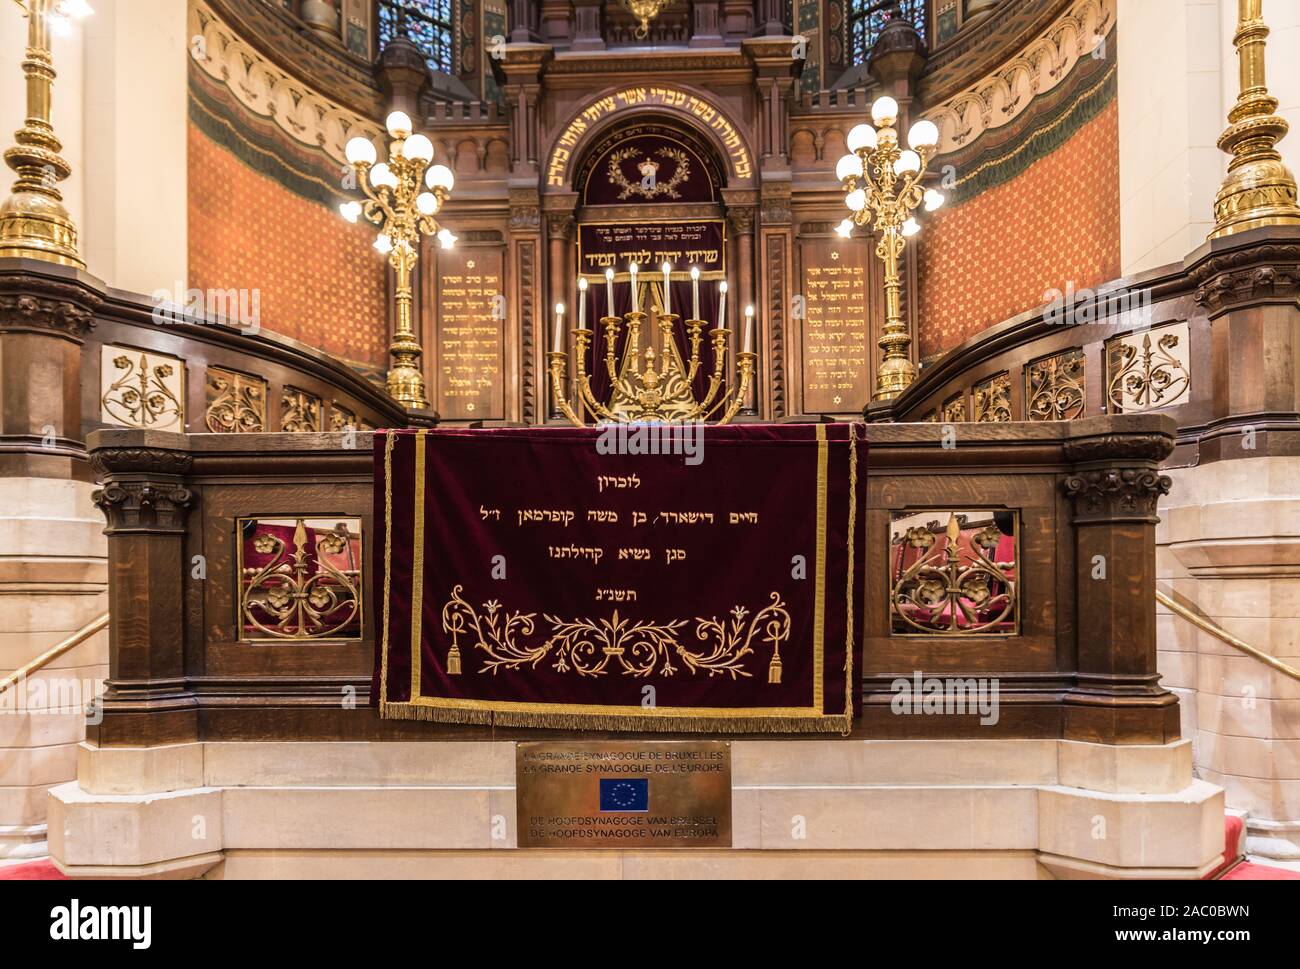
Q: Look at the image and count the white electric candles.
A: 8